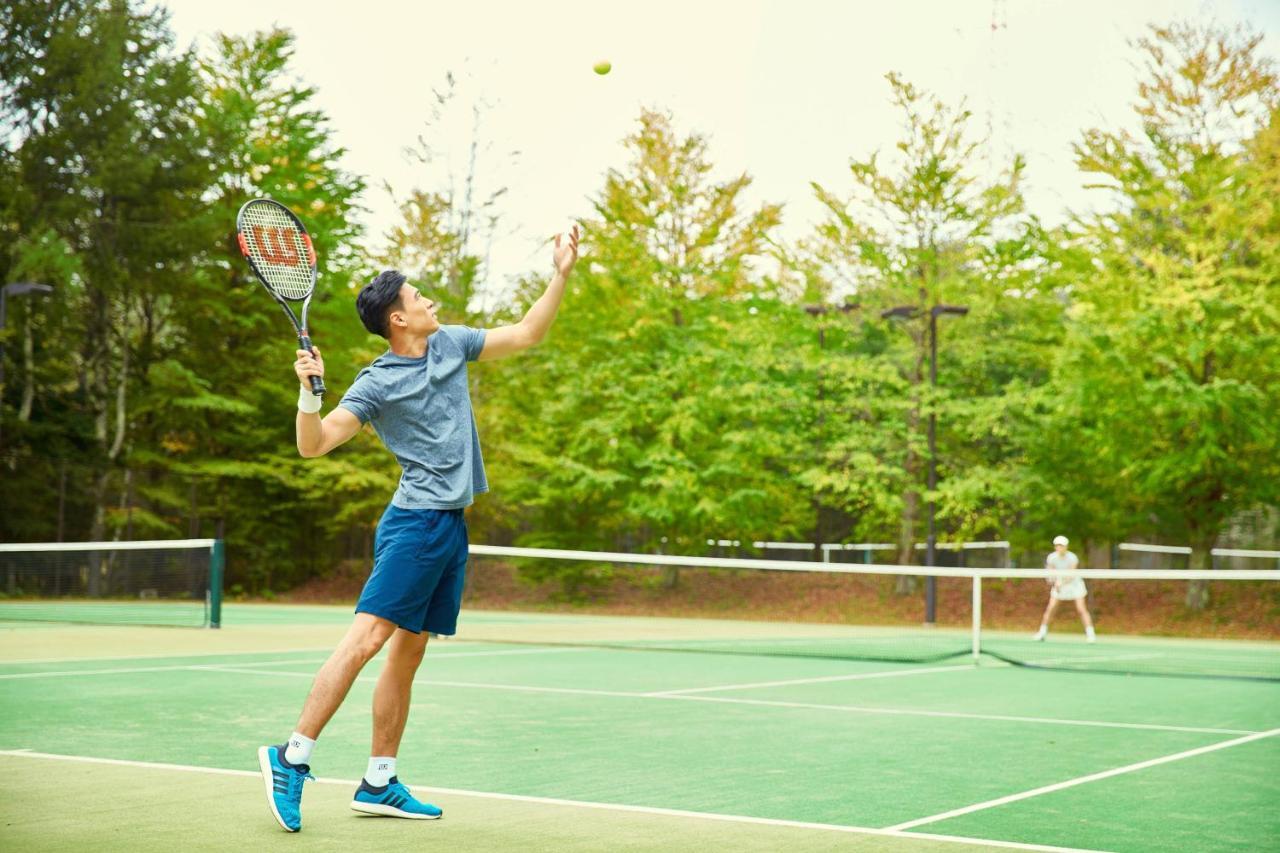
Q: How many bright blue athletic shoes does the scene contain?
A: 2